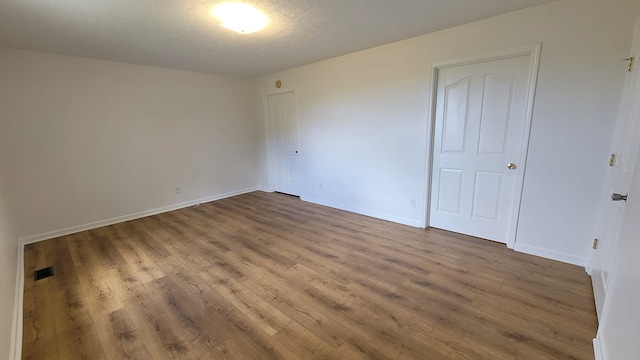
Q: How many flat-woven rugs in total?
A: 0